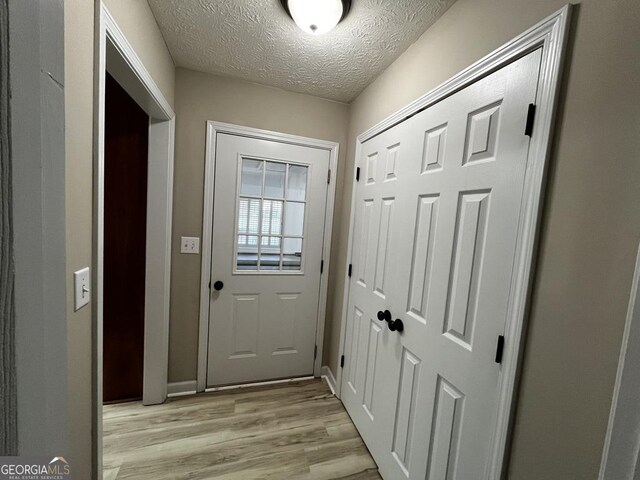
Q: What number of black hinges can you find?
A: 8